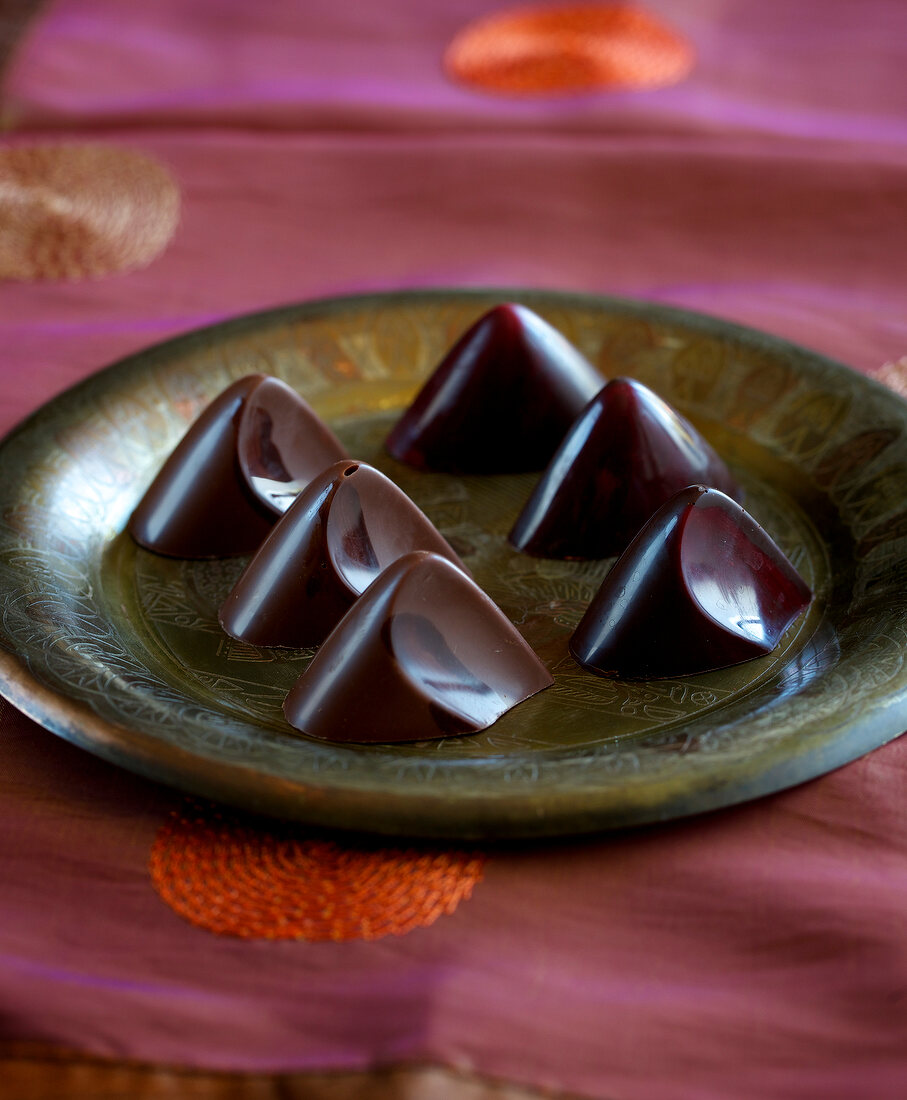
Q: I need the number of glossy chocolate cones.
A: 6